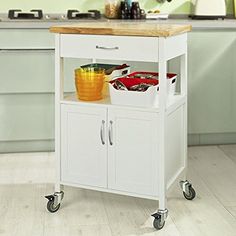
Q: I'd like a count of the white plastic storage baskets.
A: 3